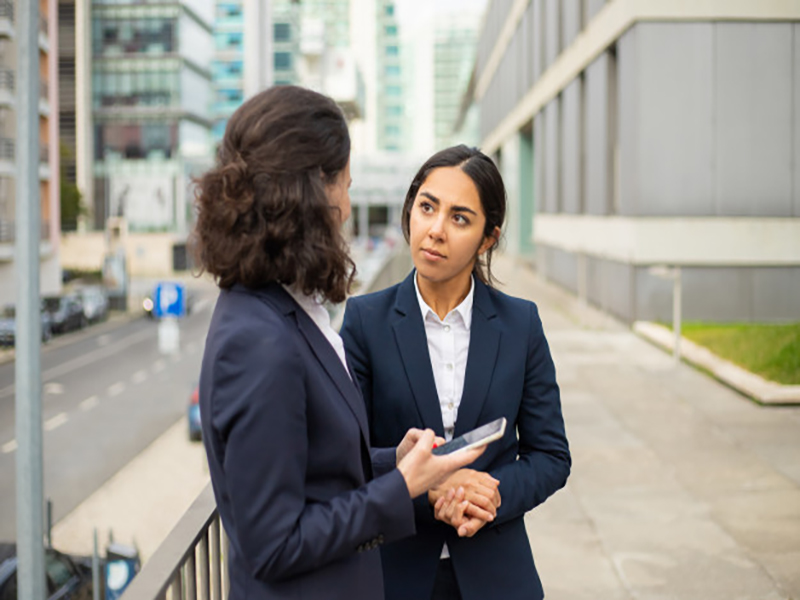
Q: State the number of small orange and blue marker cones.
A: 0